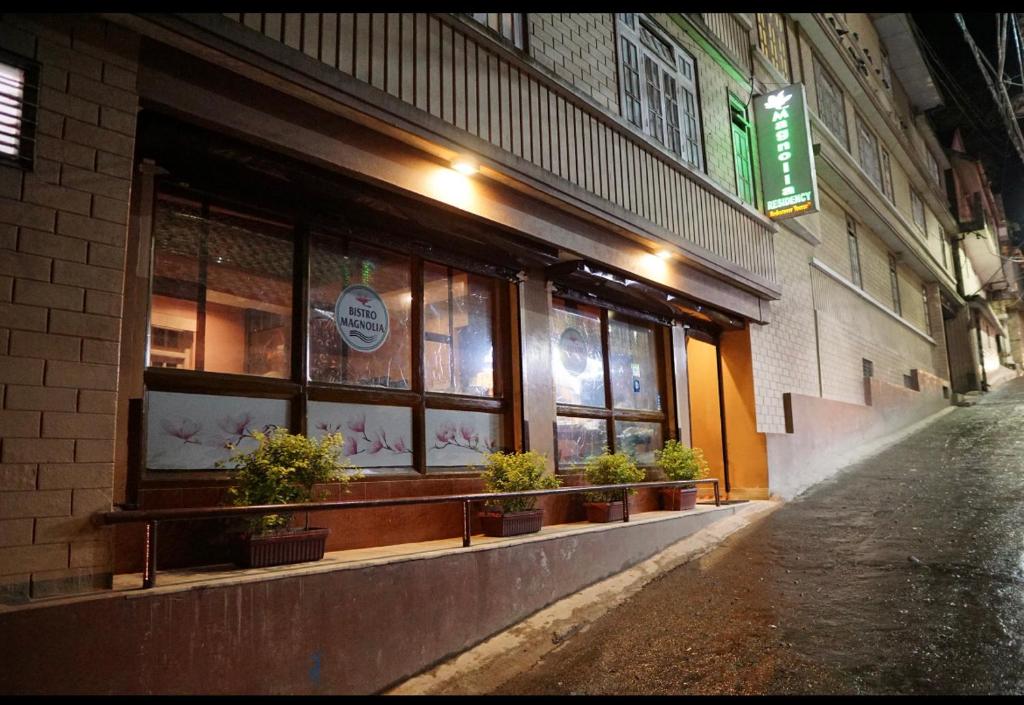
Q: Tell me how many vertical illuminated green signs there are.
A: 1